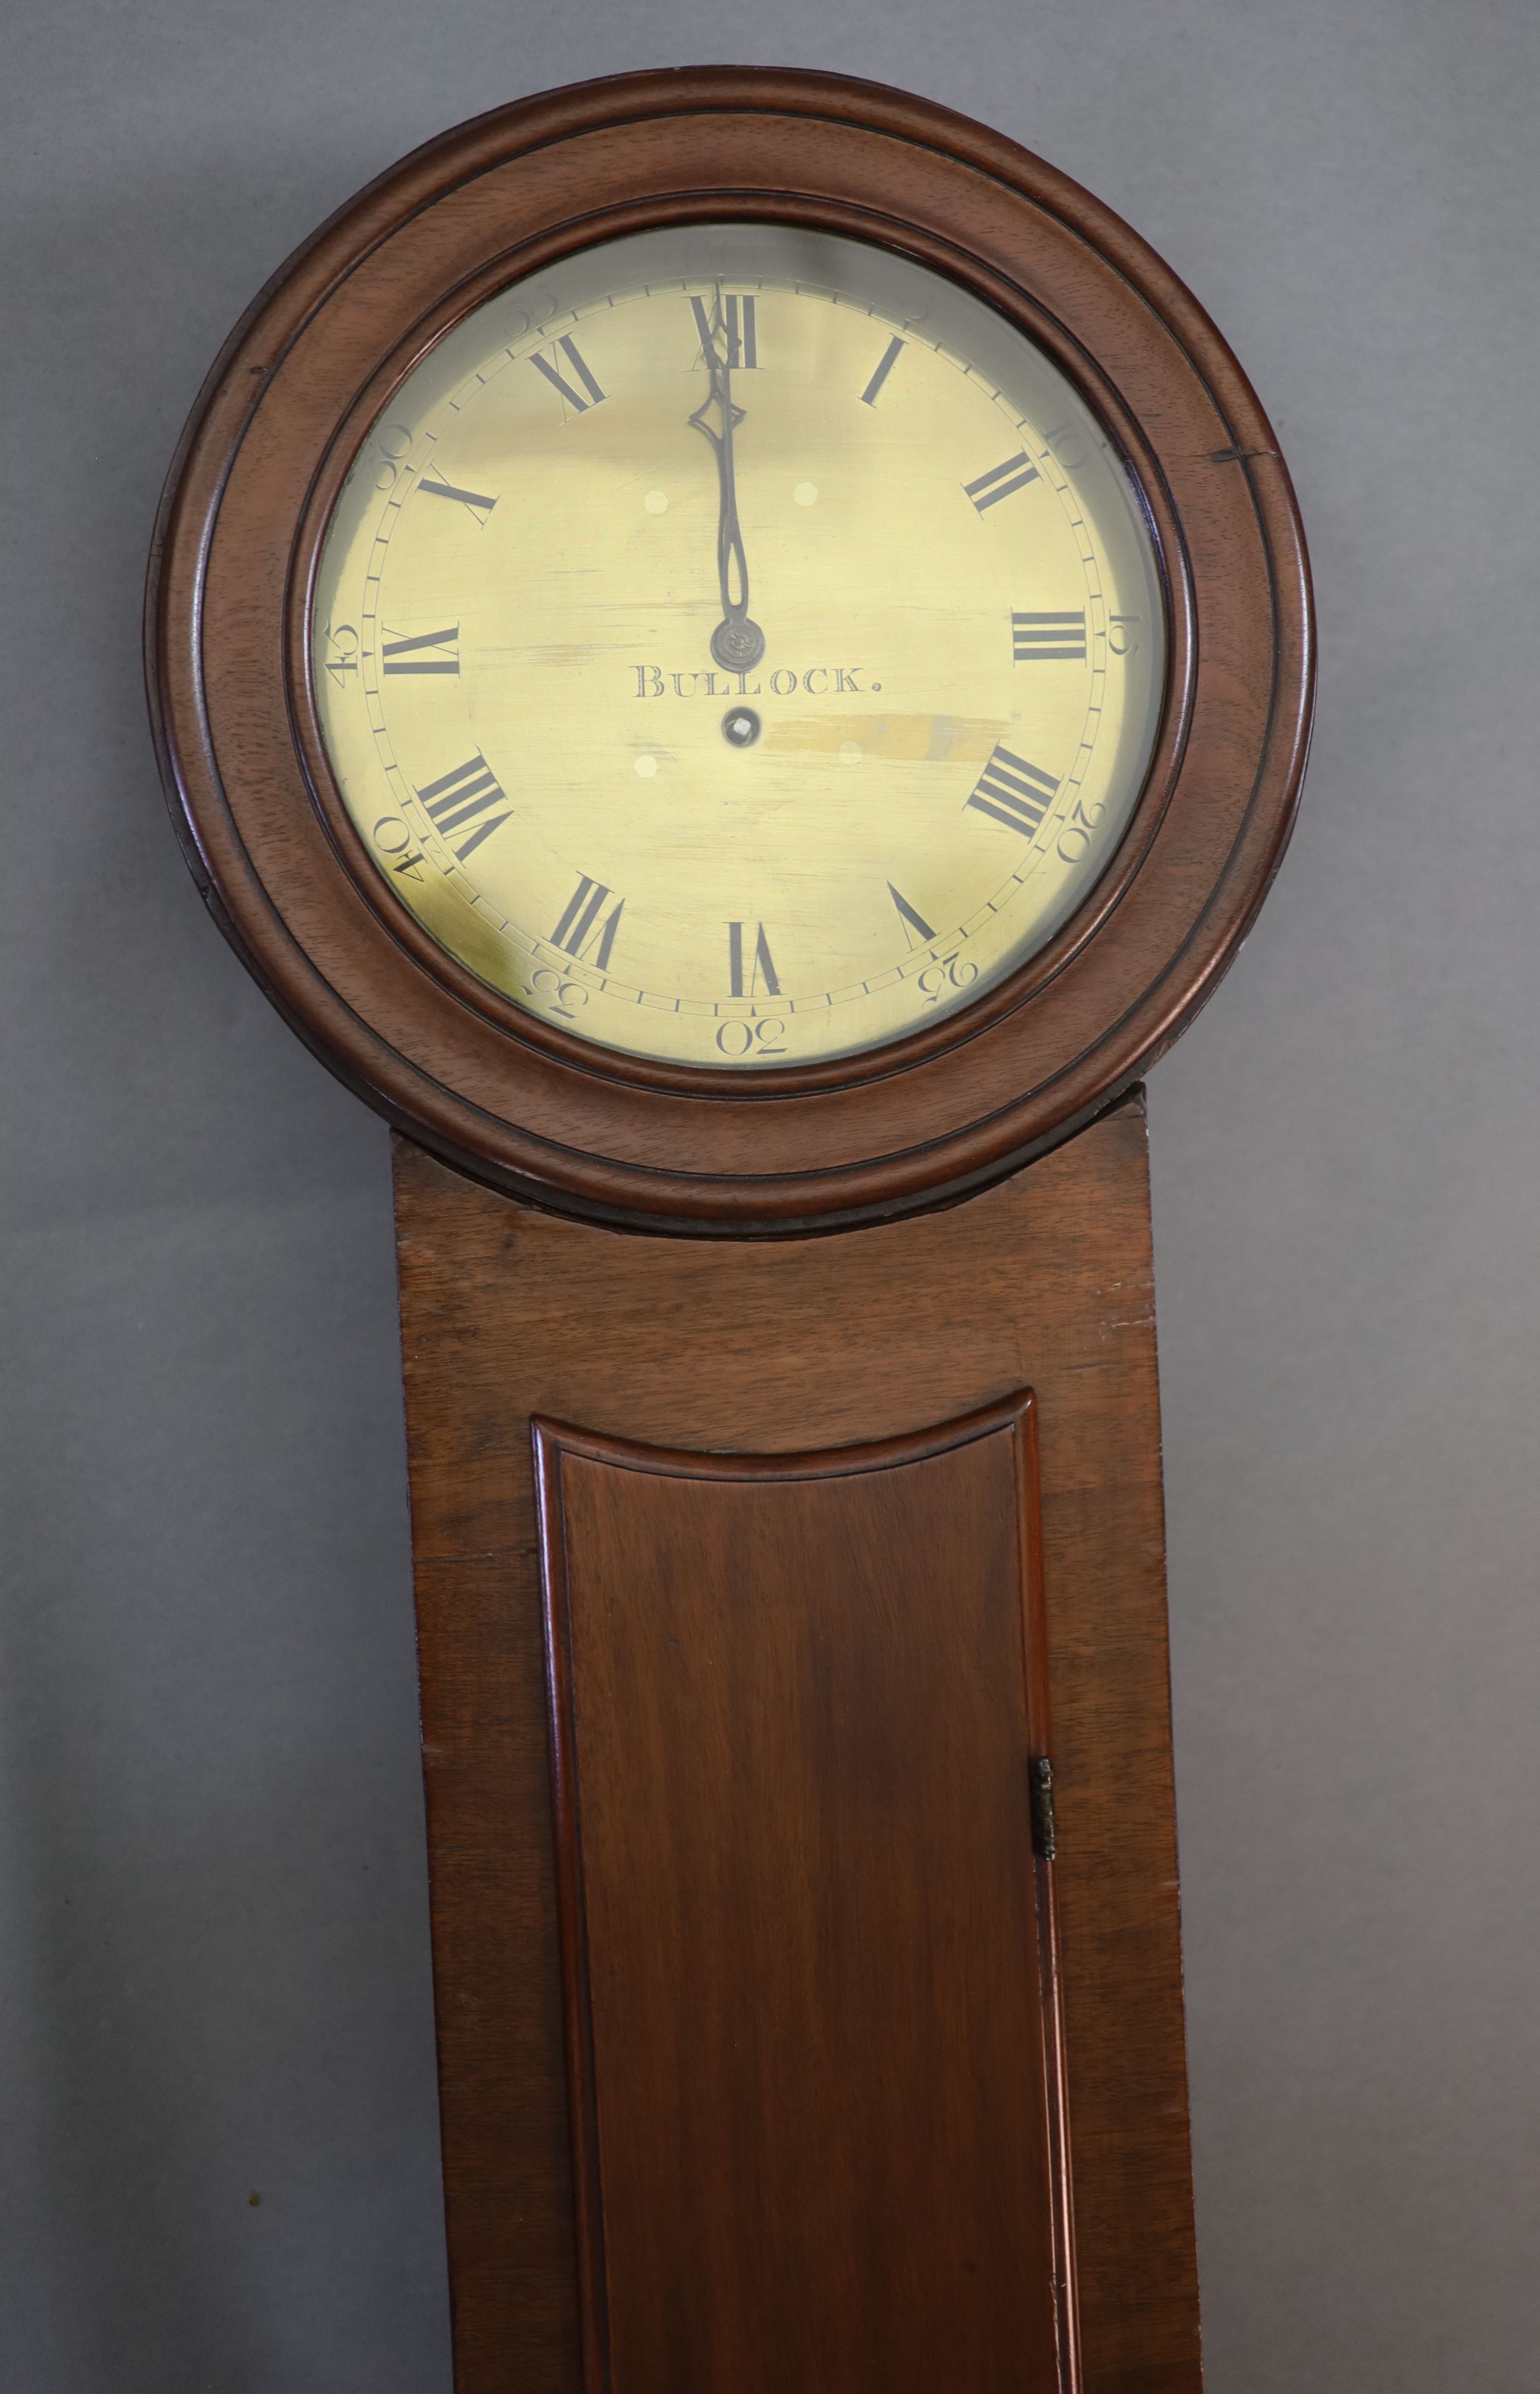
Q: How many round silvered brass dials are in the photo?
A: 1